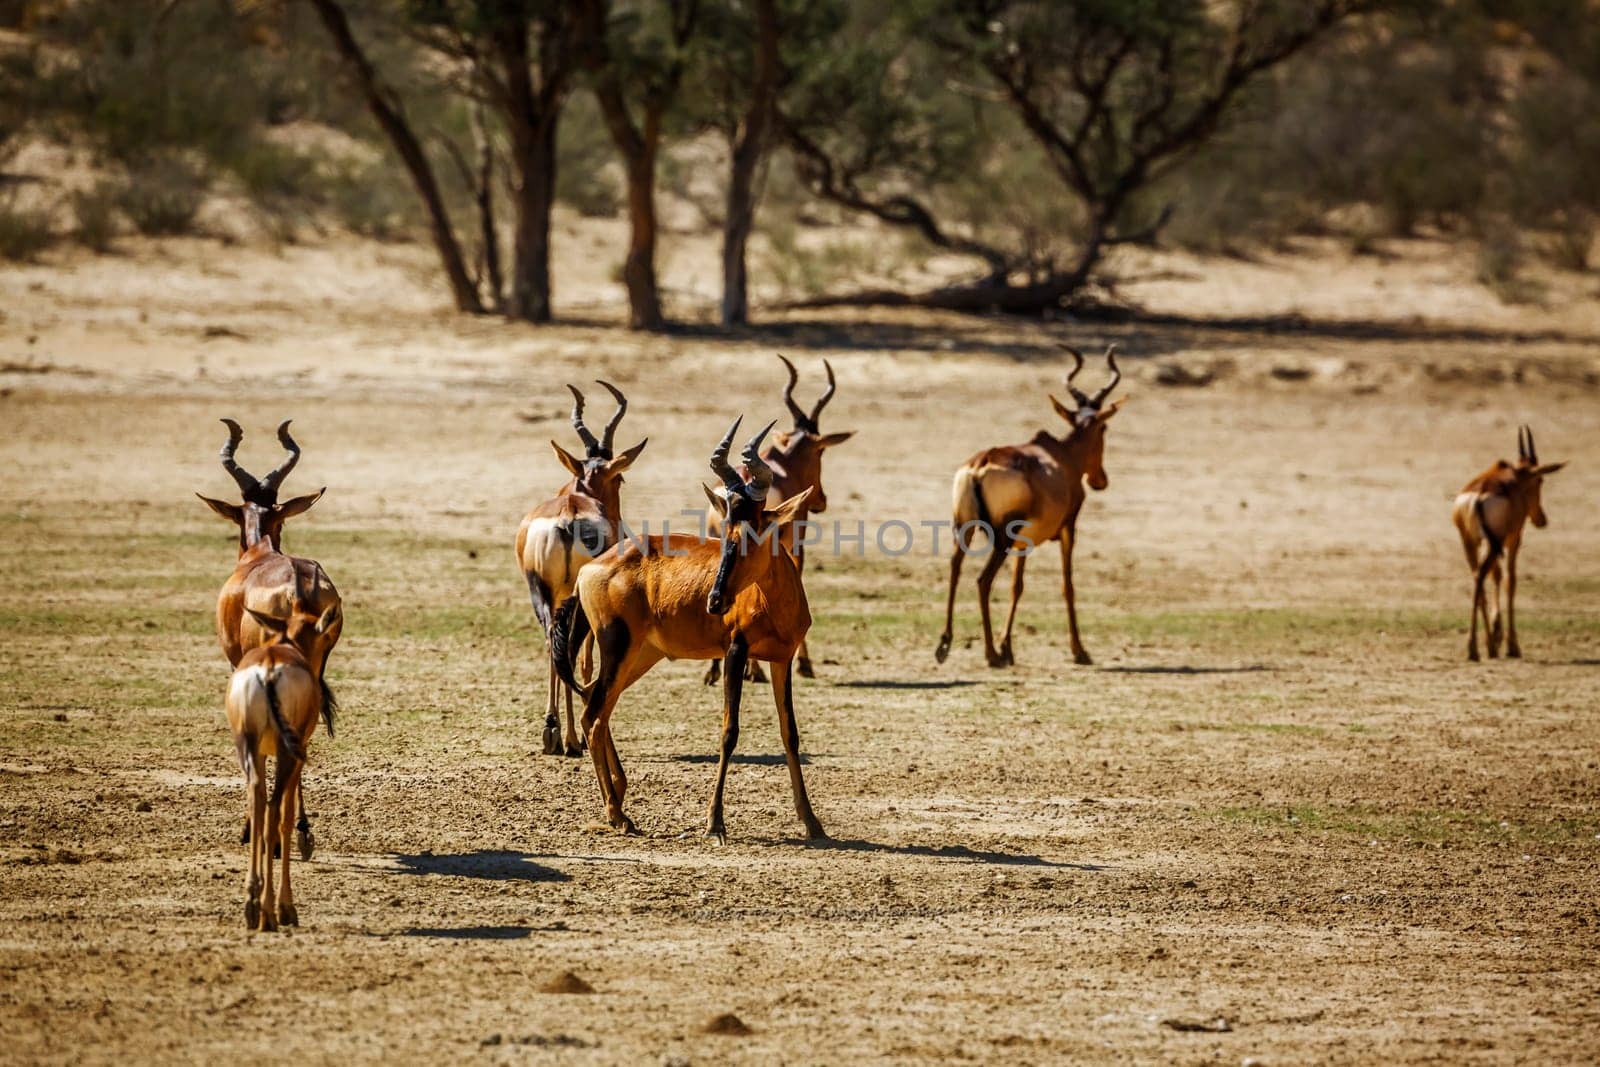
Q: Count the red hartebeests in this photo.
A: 7